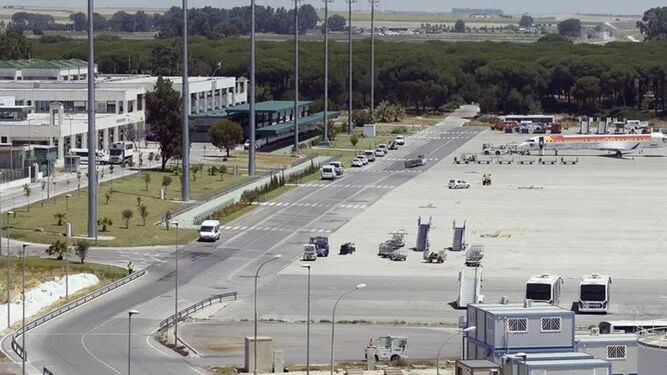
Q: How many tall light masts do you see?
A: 7